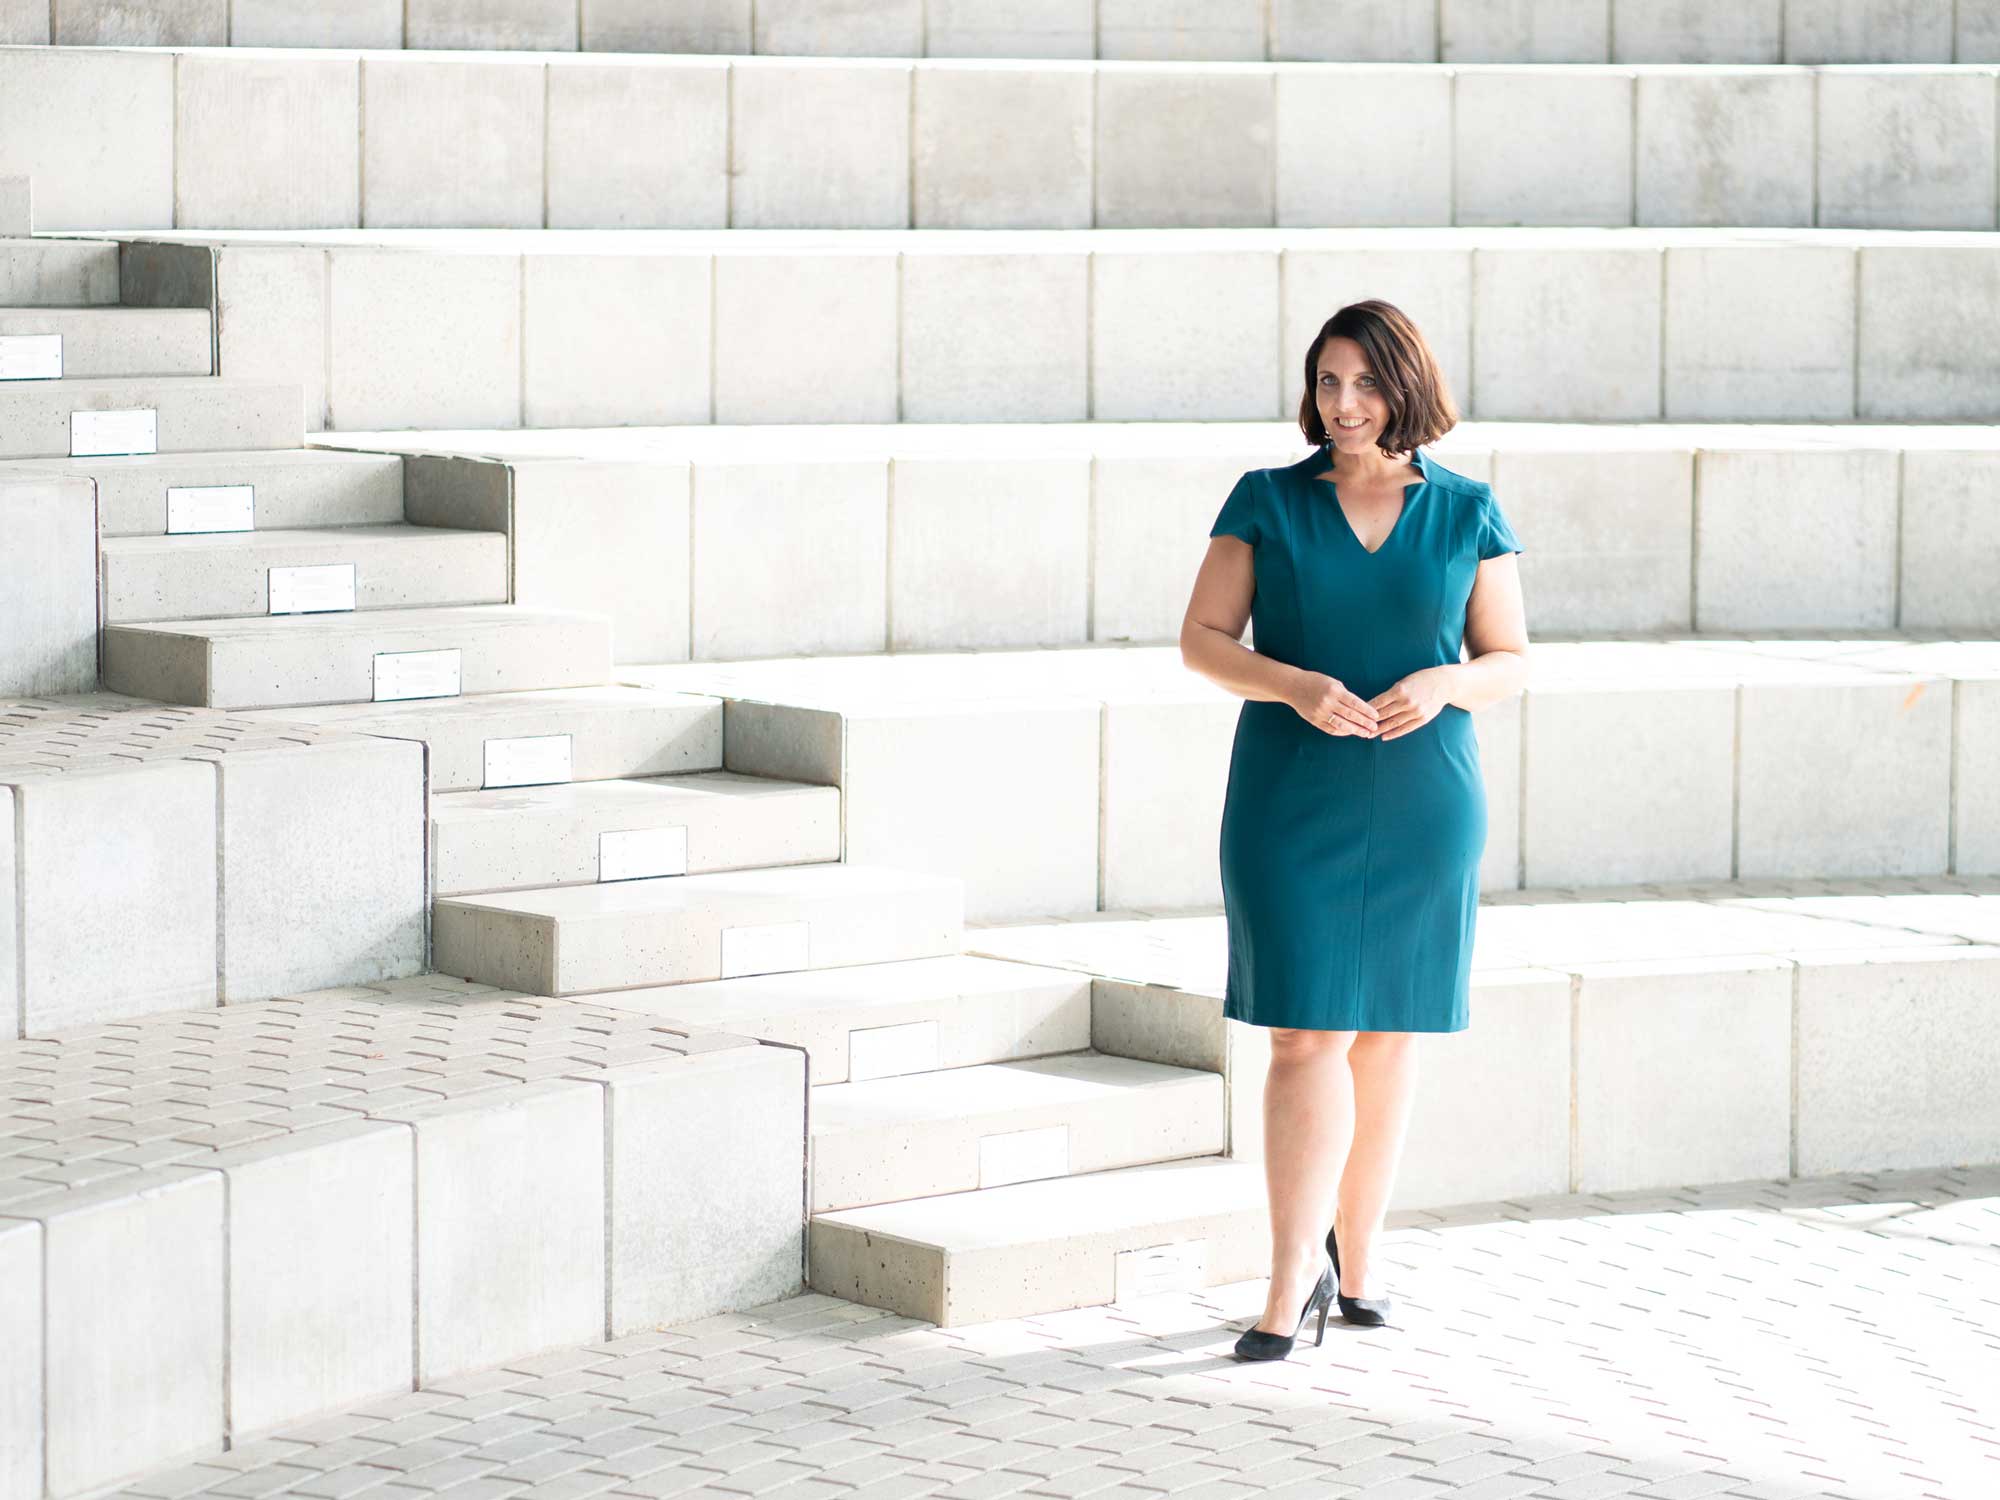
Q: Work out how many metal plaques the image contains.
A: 11